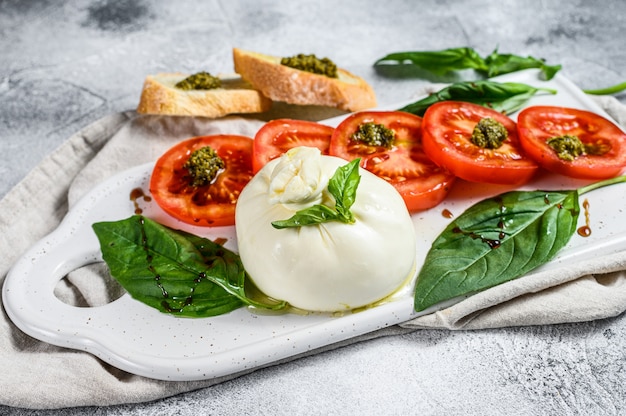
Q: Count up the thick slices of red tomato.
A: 5